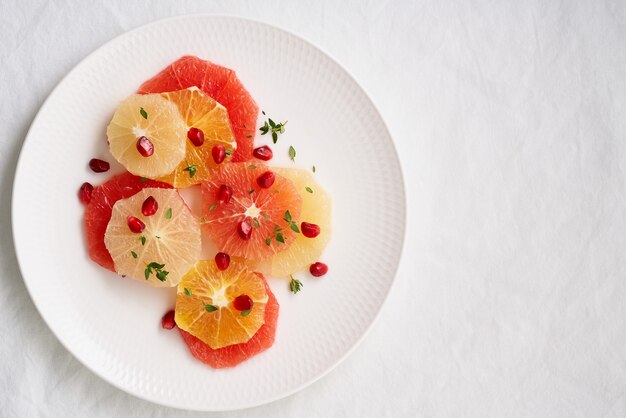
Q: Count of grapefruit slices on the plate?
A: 4